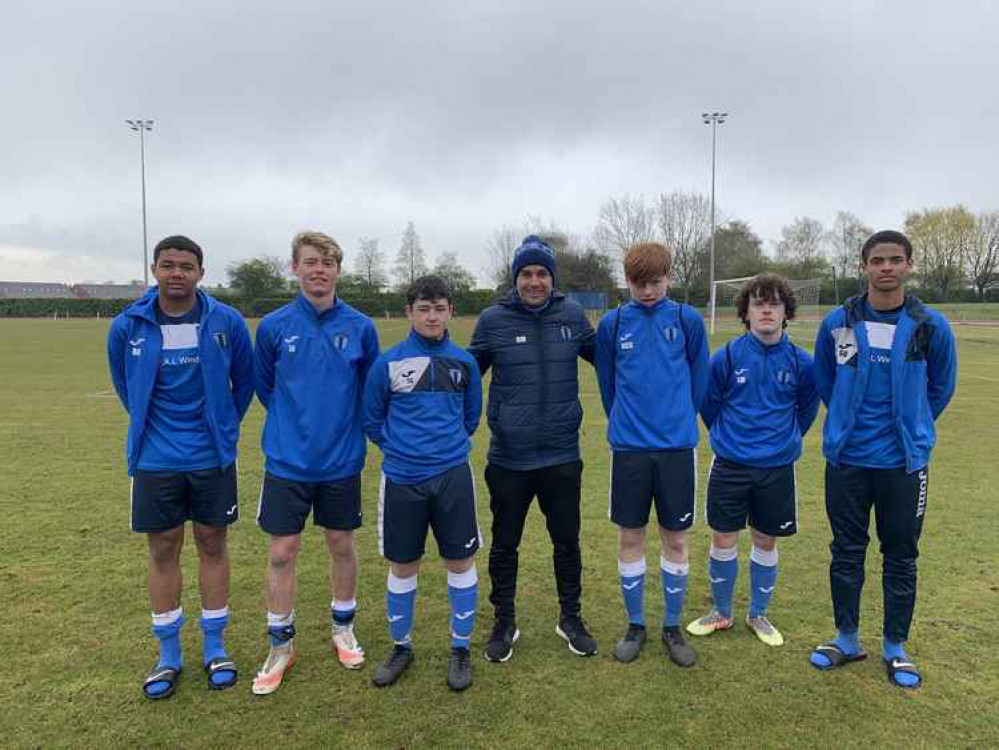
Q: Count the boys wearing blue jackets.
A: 6